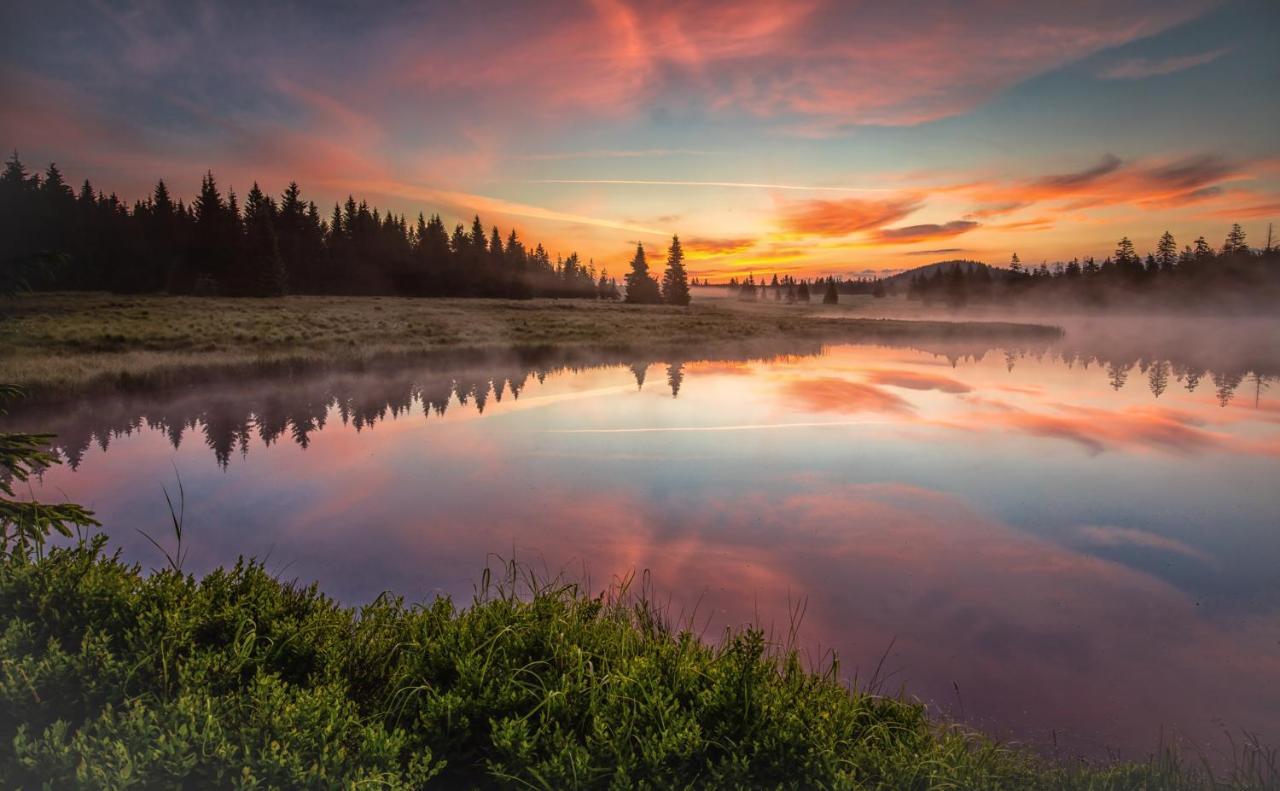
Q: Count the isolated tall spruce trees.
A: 2